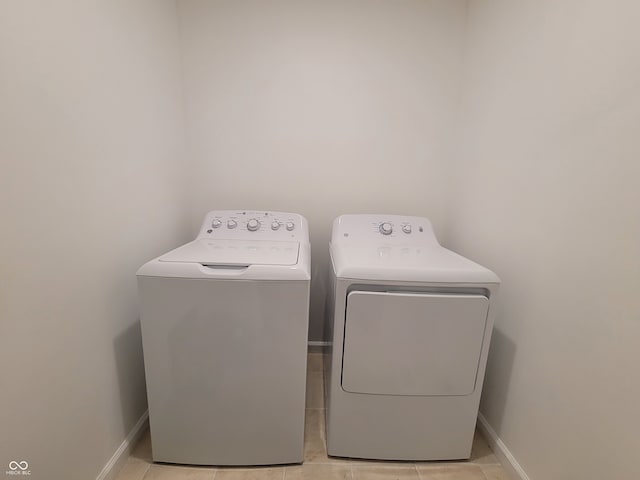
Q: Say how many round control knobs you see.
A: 7